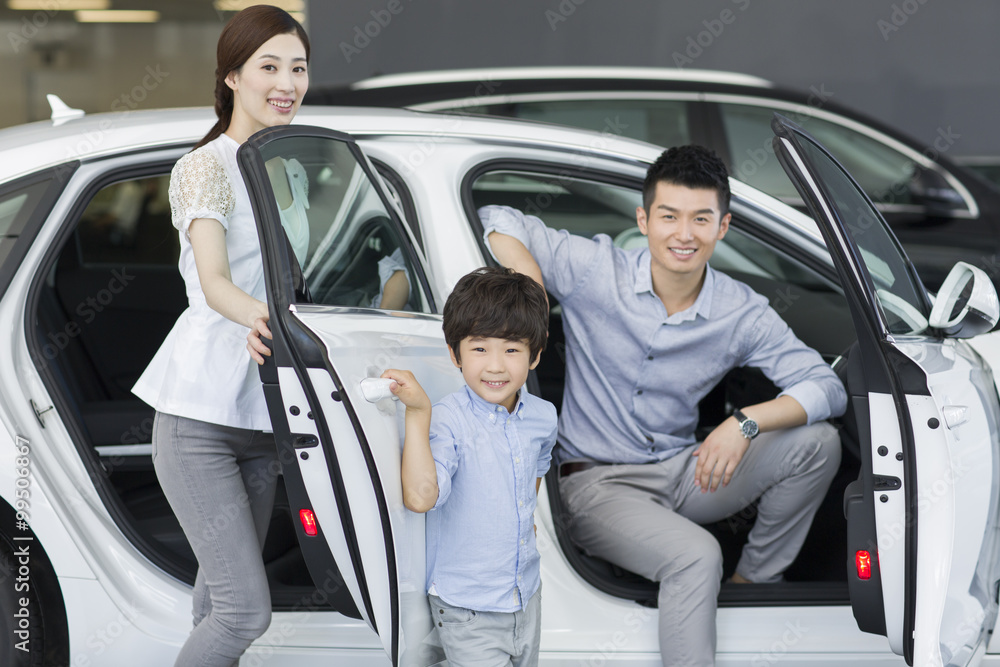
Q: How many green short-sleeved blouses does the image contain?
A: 0